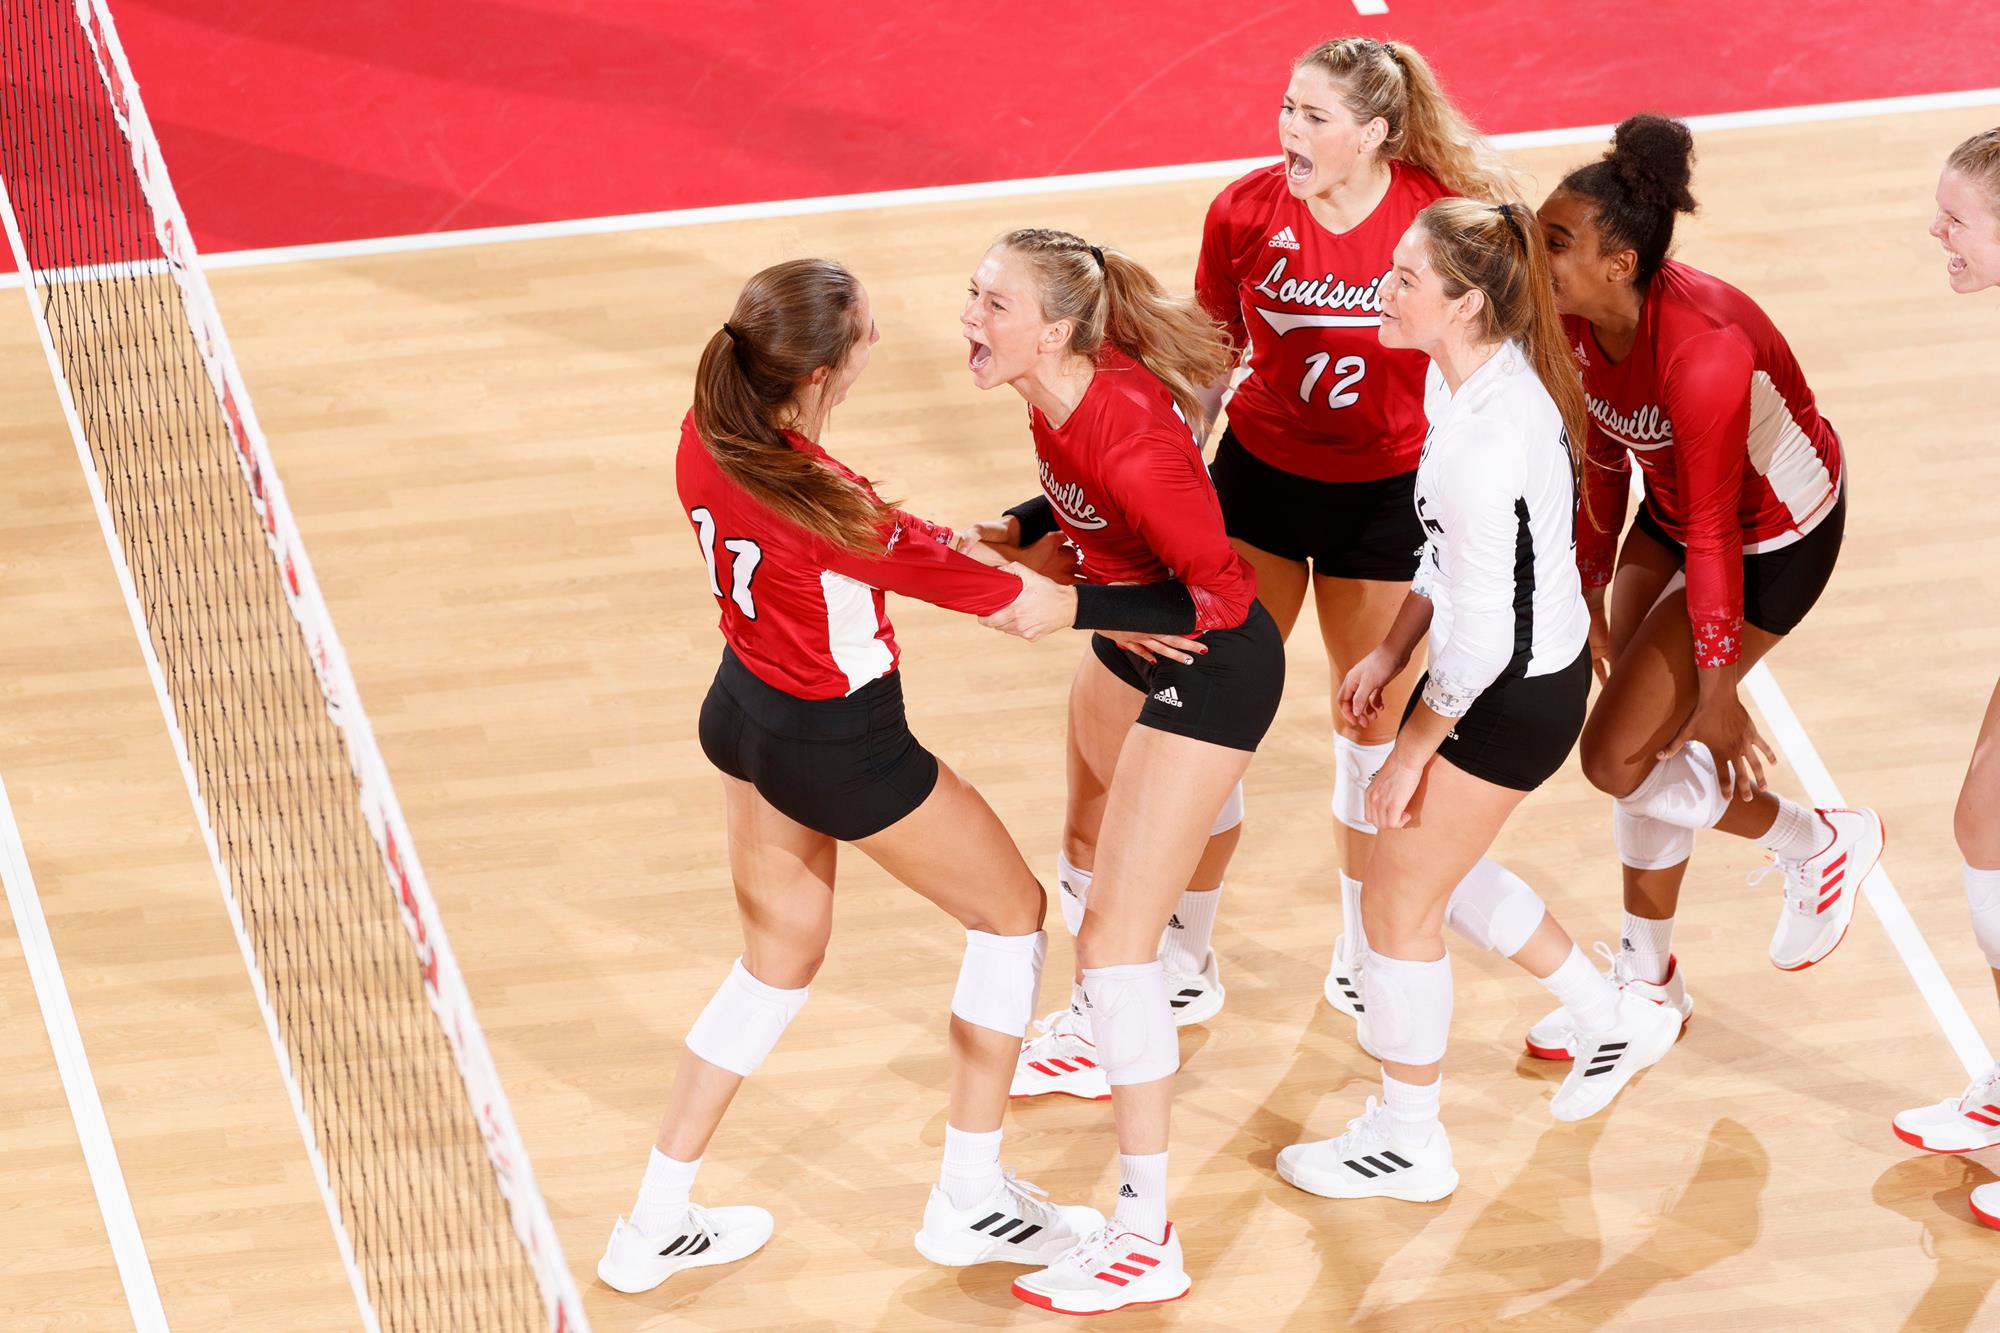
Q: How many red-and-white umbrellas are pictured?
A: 0